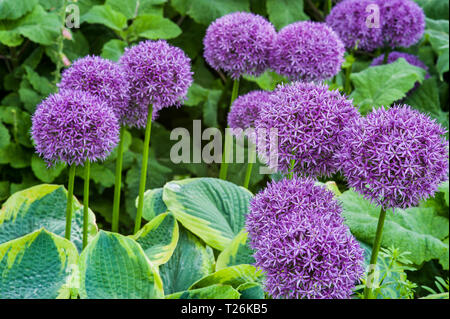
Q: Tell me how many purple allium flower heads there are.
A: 13